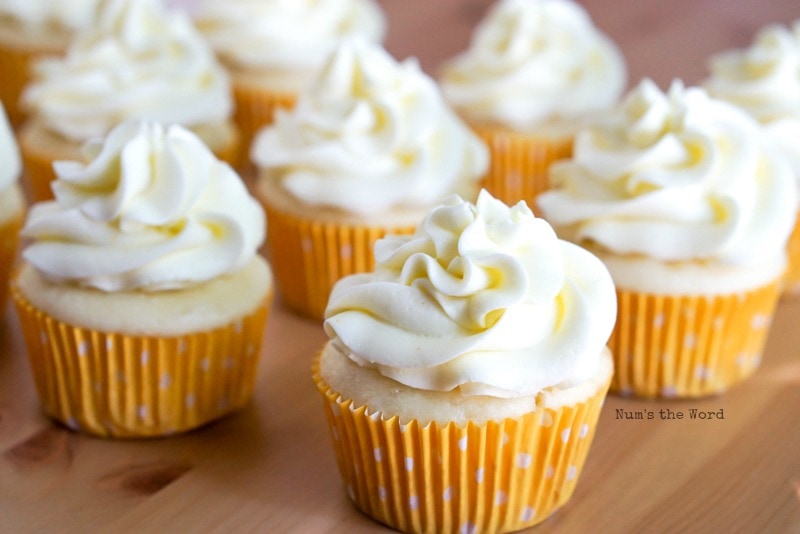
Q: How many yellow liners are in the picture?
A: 10